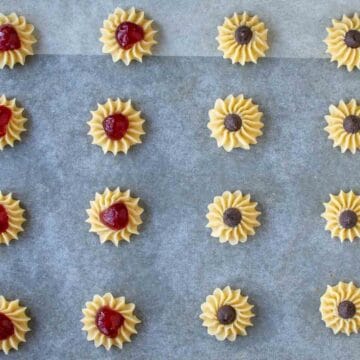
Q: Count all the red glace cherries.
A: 8